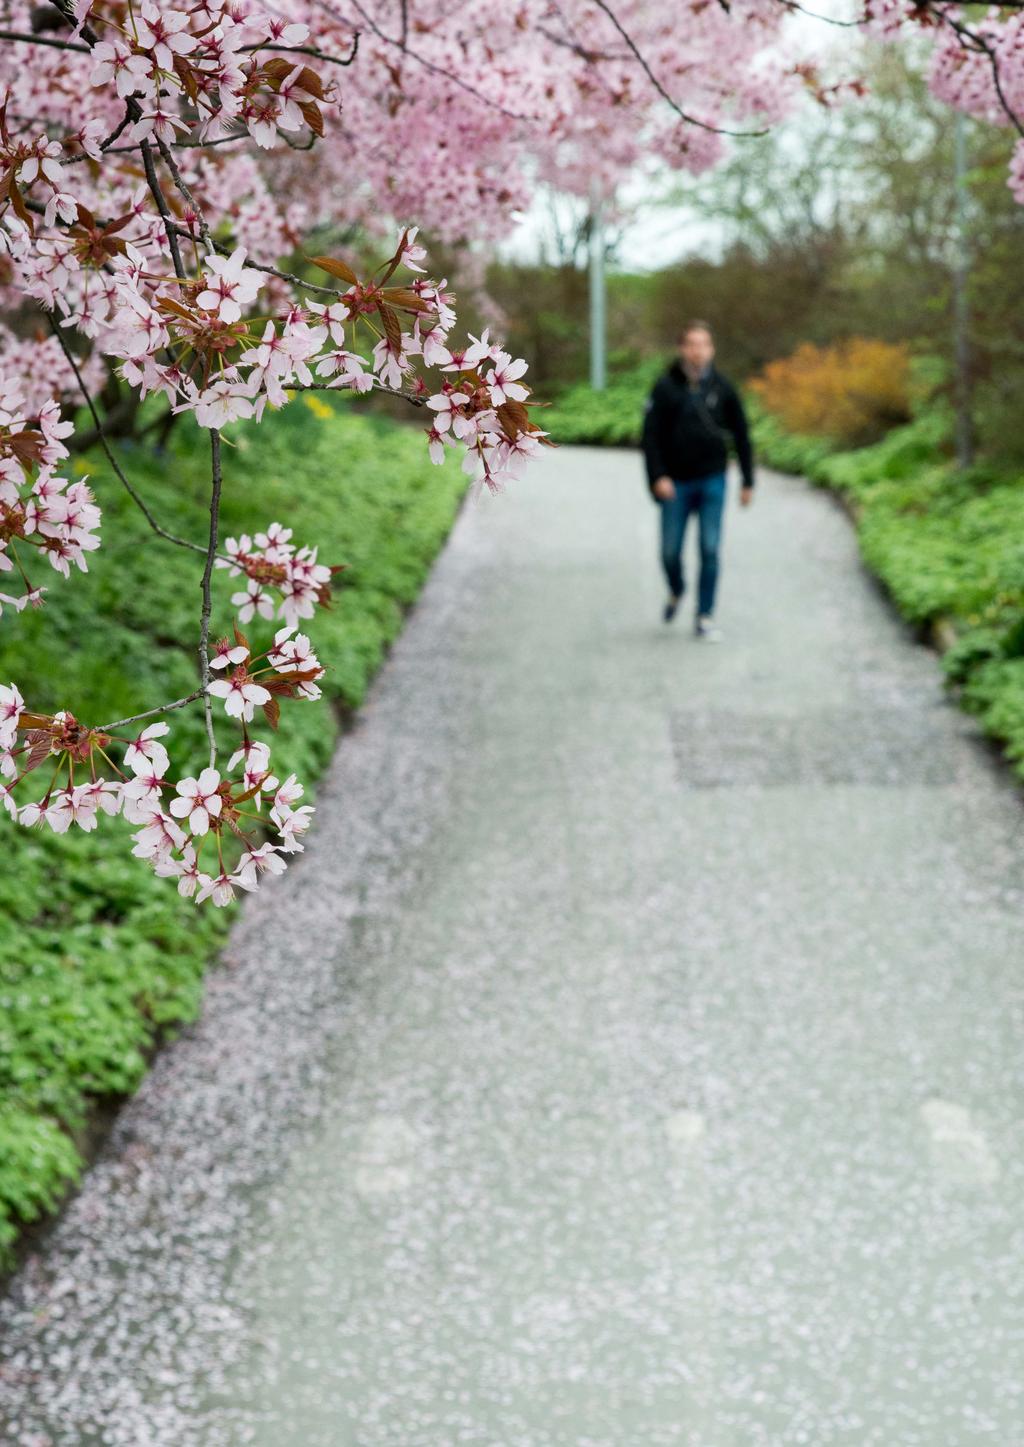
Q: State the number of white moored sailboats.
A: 0